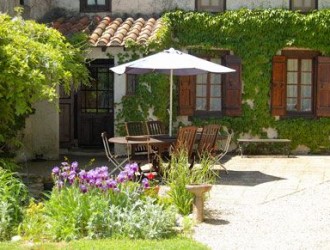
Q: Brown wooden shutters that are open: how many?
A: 4